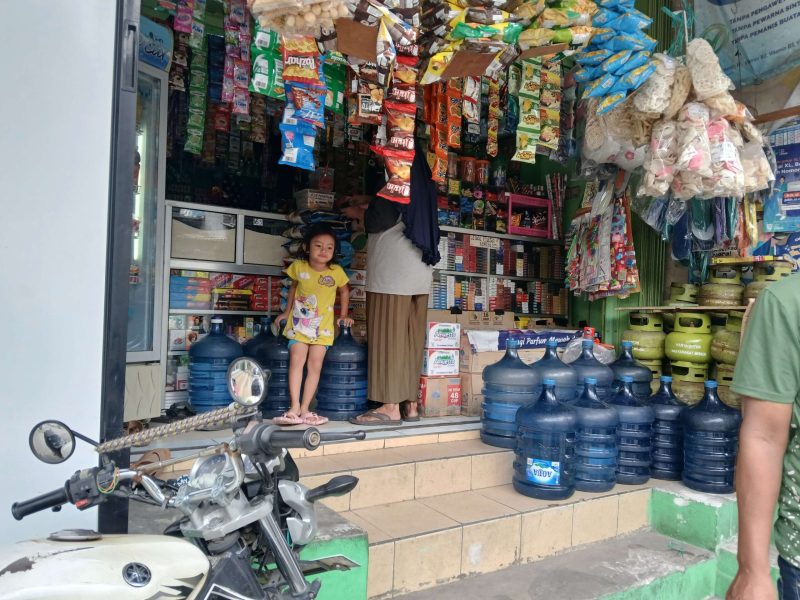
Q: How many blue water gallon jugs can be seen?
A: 13